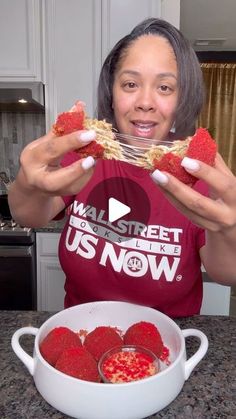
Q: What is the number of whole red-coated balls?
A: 4